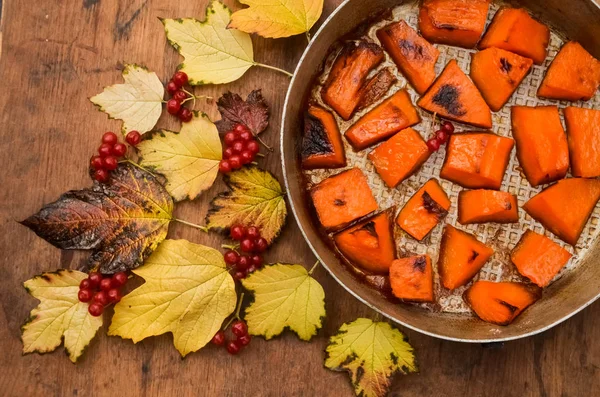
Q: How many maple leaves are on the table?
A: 11